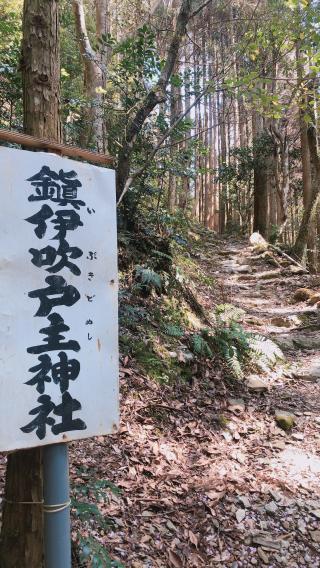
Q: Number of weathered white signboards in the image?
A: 1